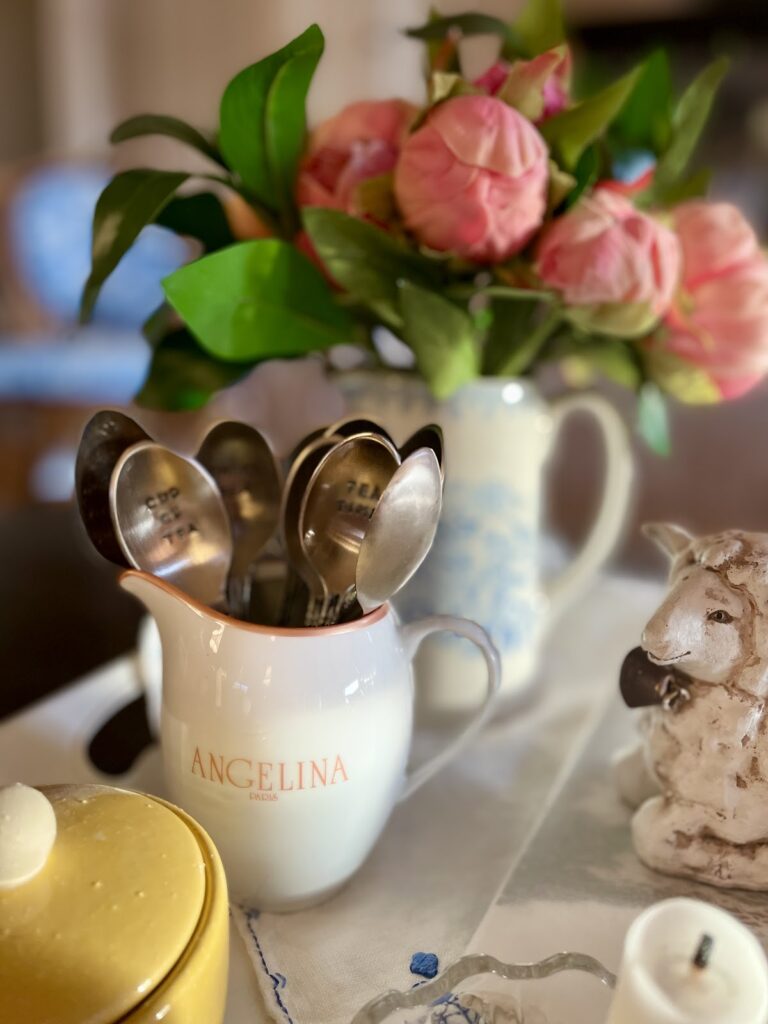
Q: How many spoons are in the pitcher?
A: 9